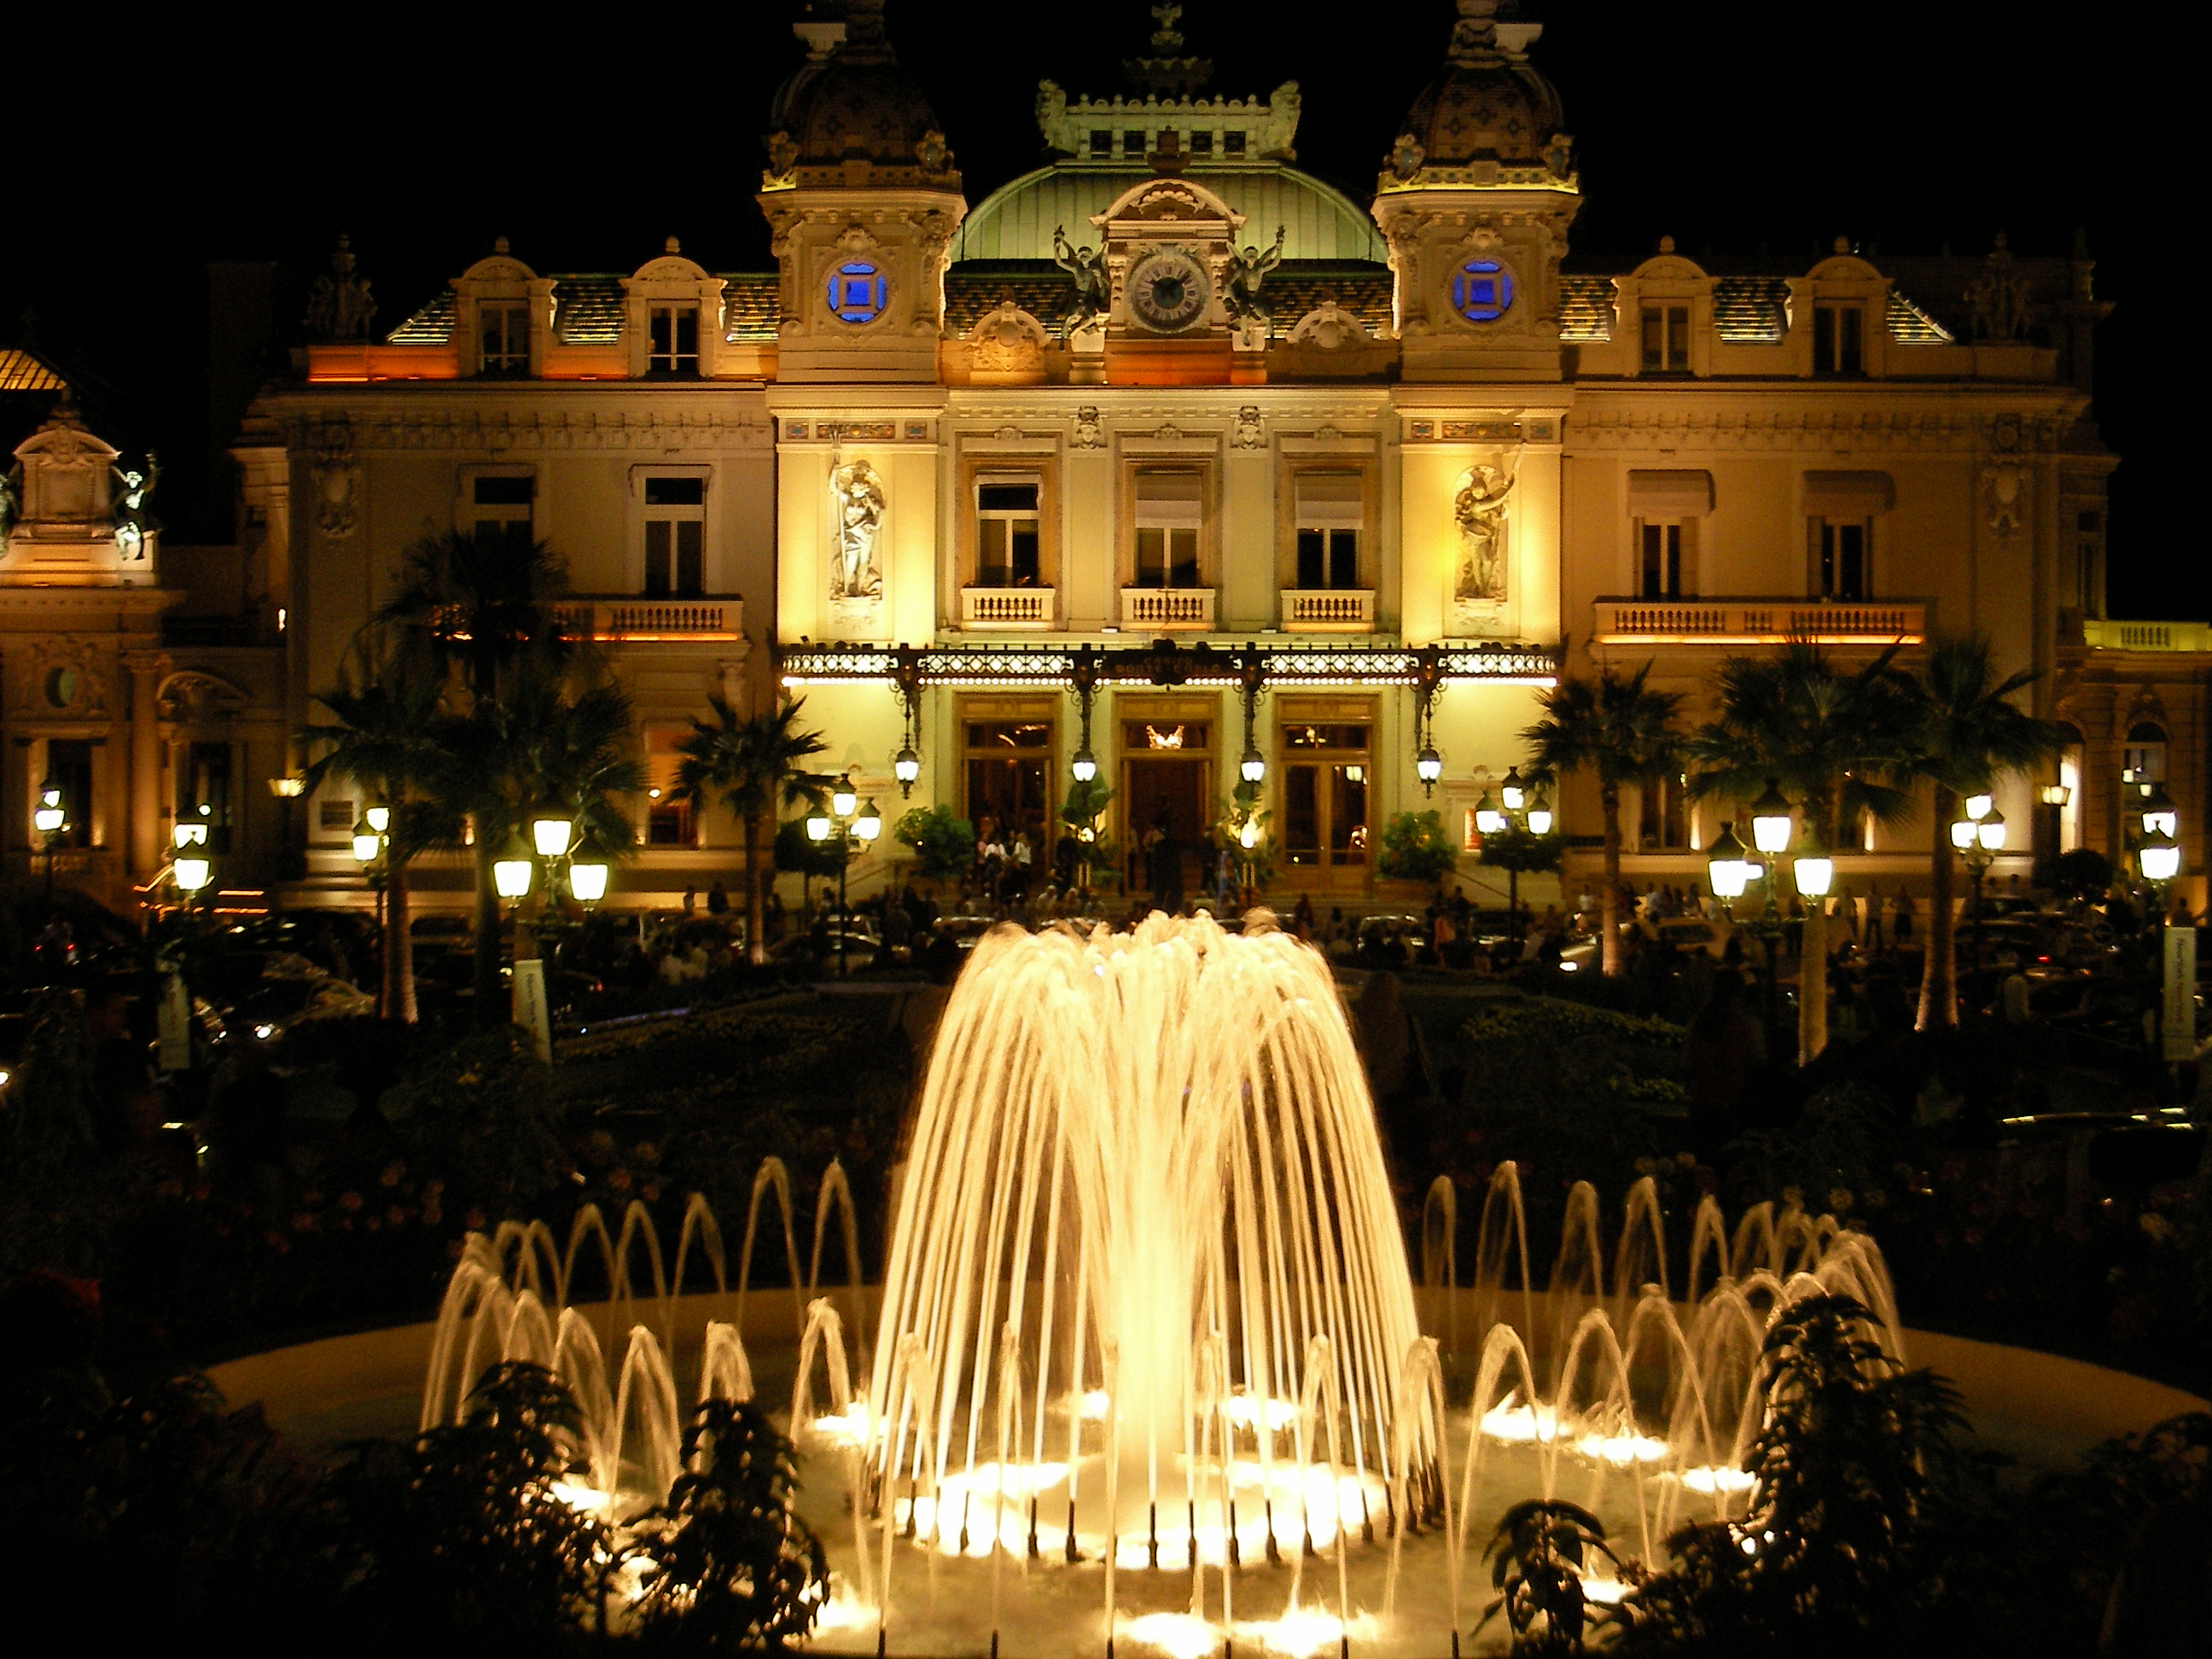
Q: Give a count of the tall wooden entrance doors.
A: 3